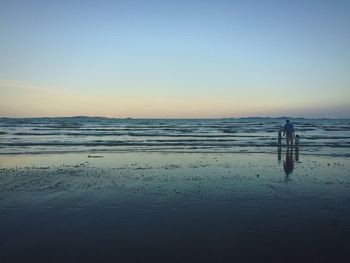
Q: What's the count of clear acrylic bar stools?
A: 0